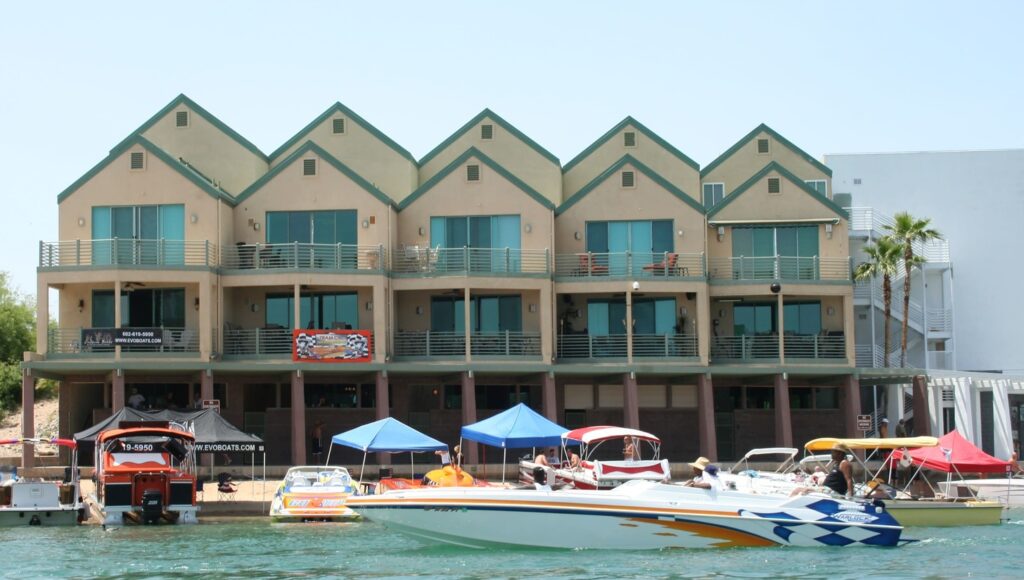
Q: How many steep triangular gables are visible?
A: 10